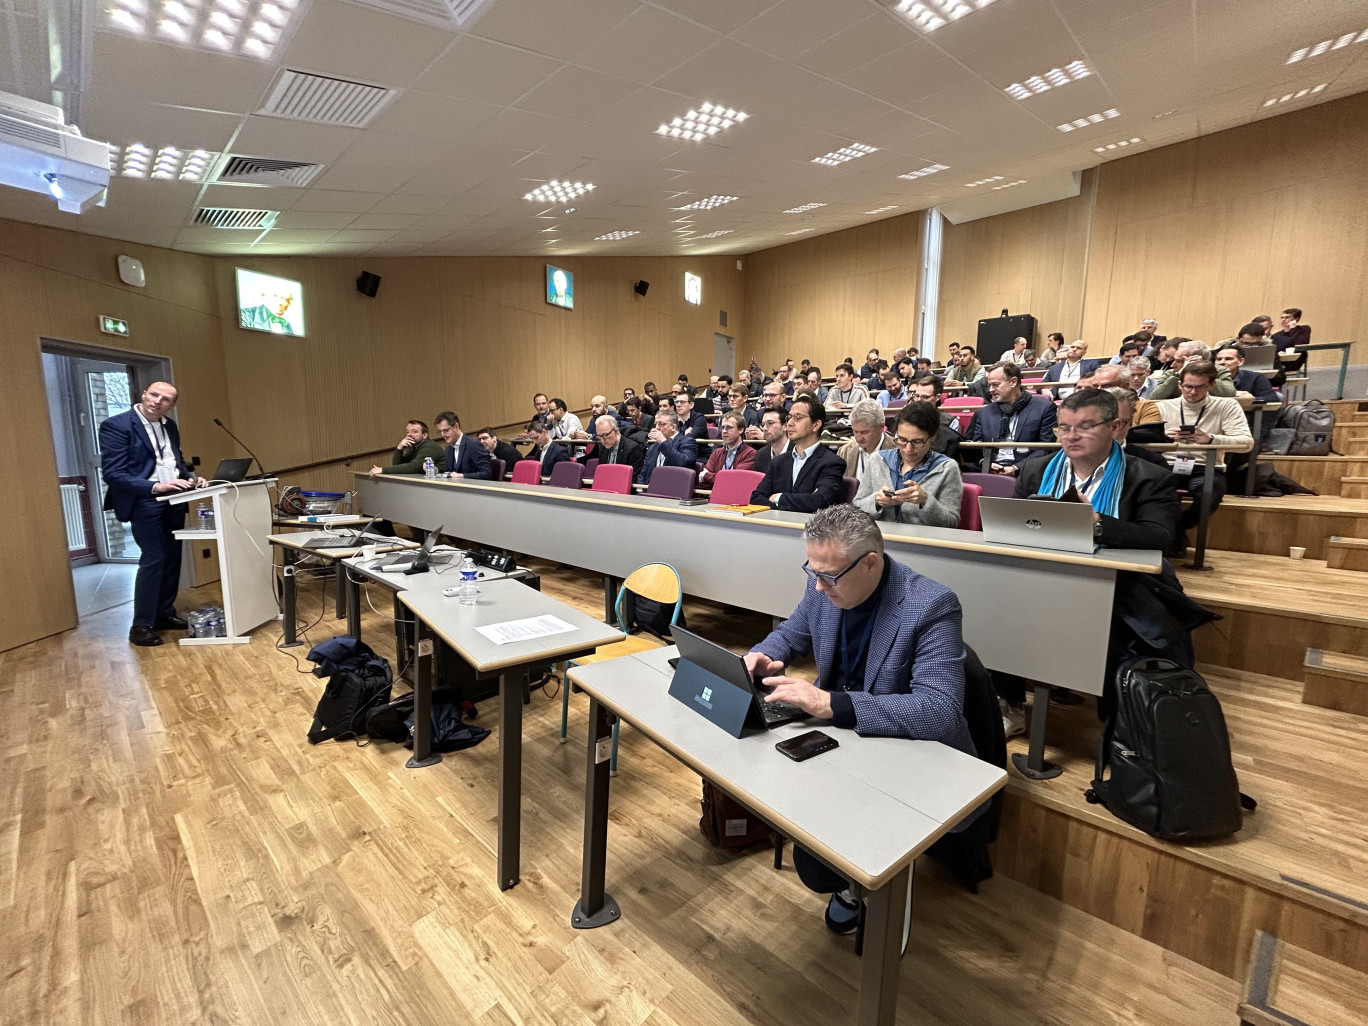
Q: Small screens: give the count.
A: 3